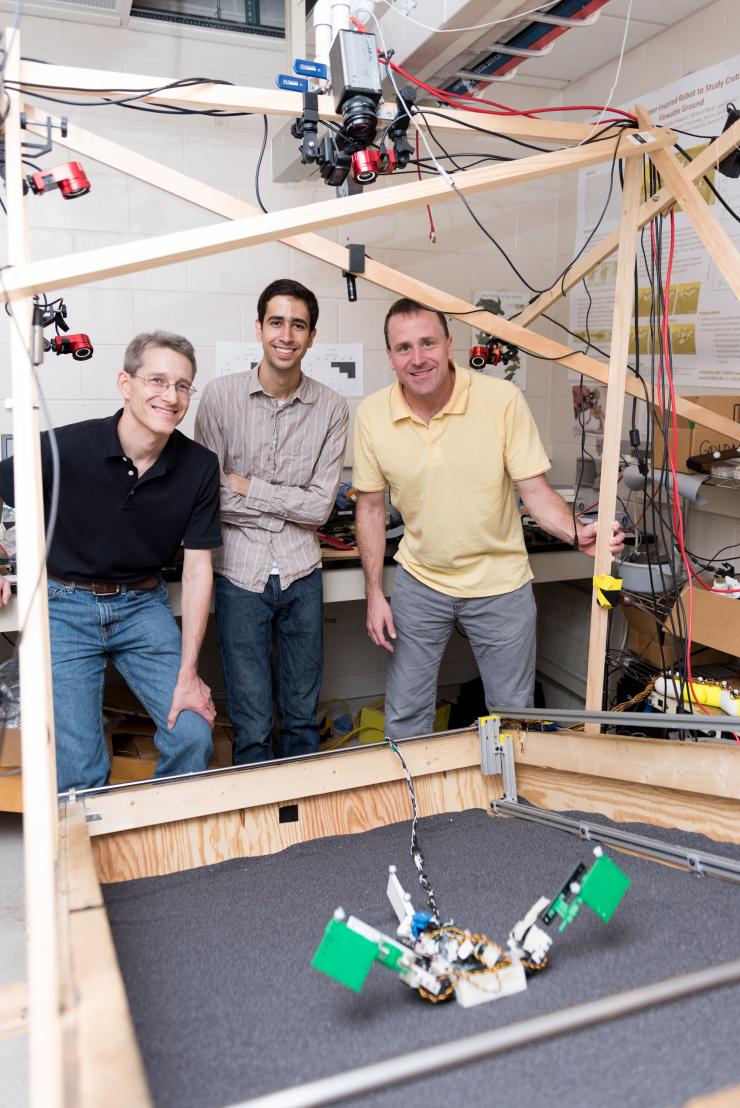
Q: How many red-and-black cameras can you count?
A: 4